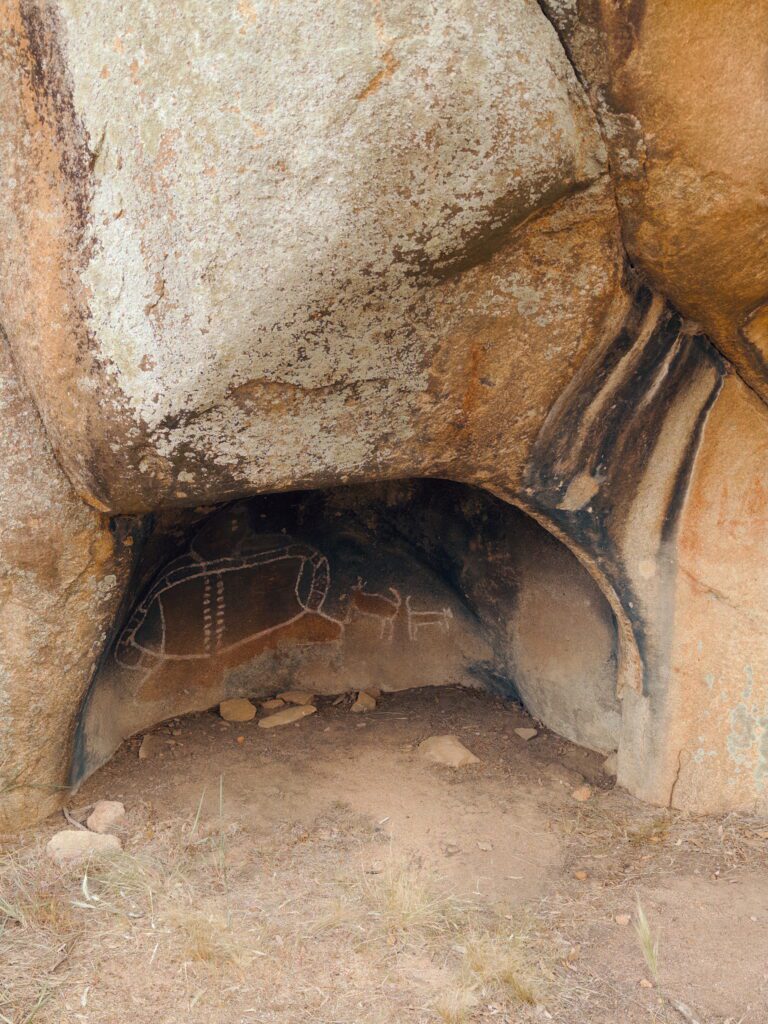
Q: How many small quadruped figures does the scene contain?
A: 2